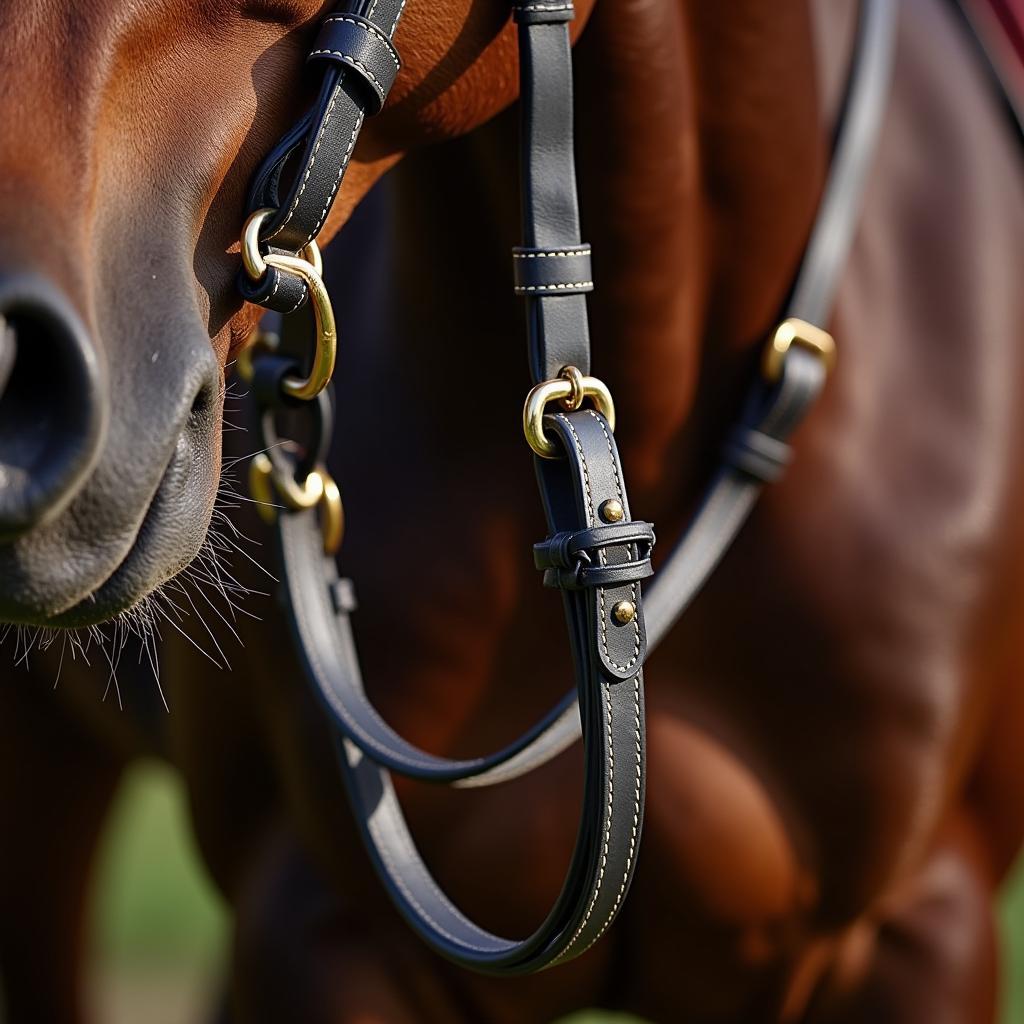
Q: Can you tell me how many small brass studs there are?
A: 2